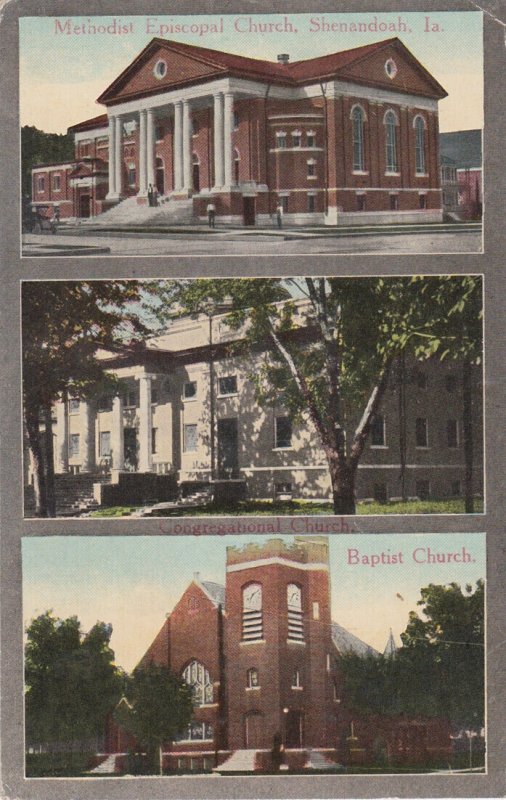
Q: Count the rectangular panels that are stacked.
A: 3